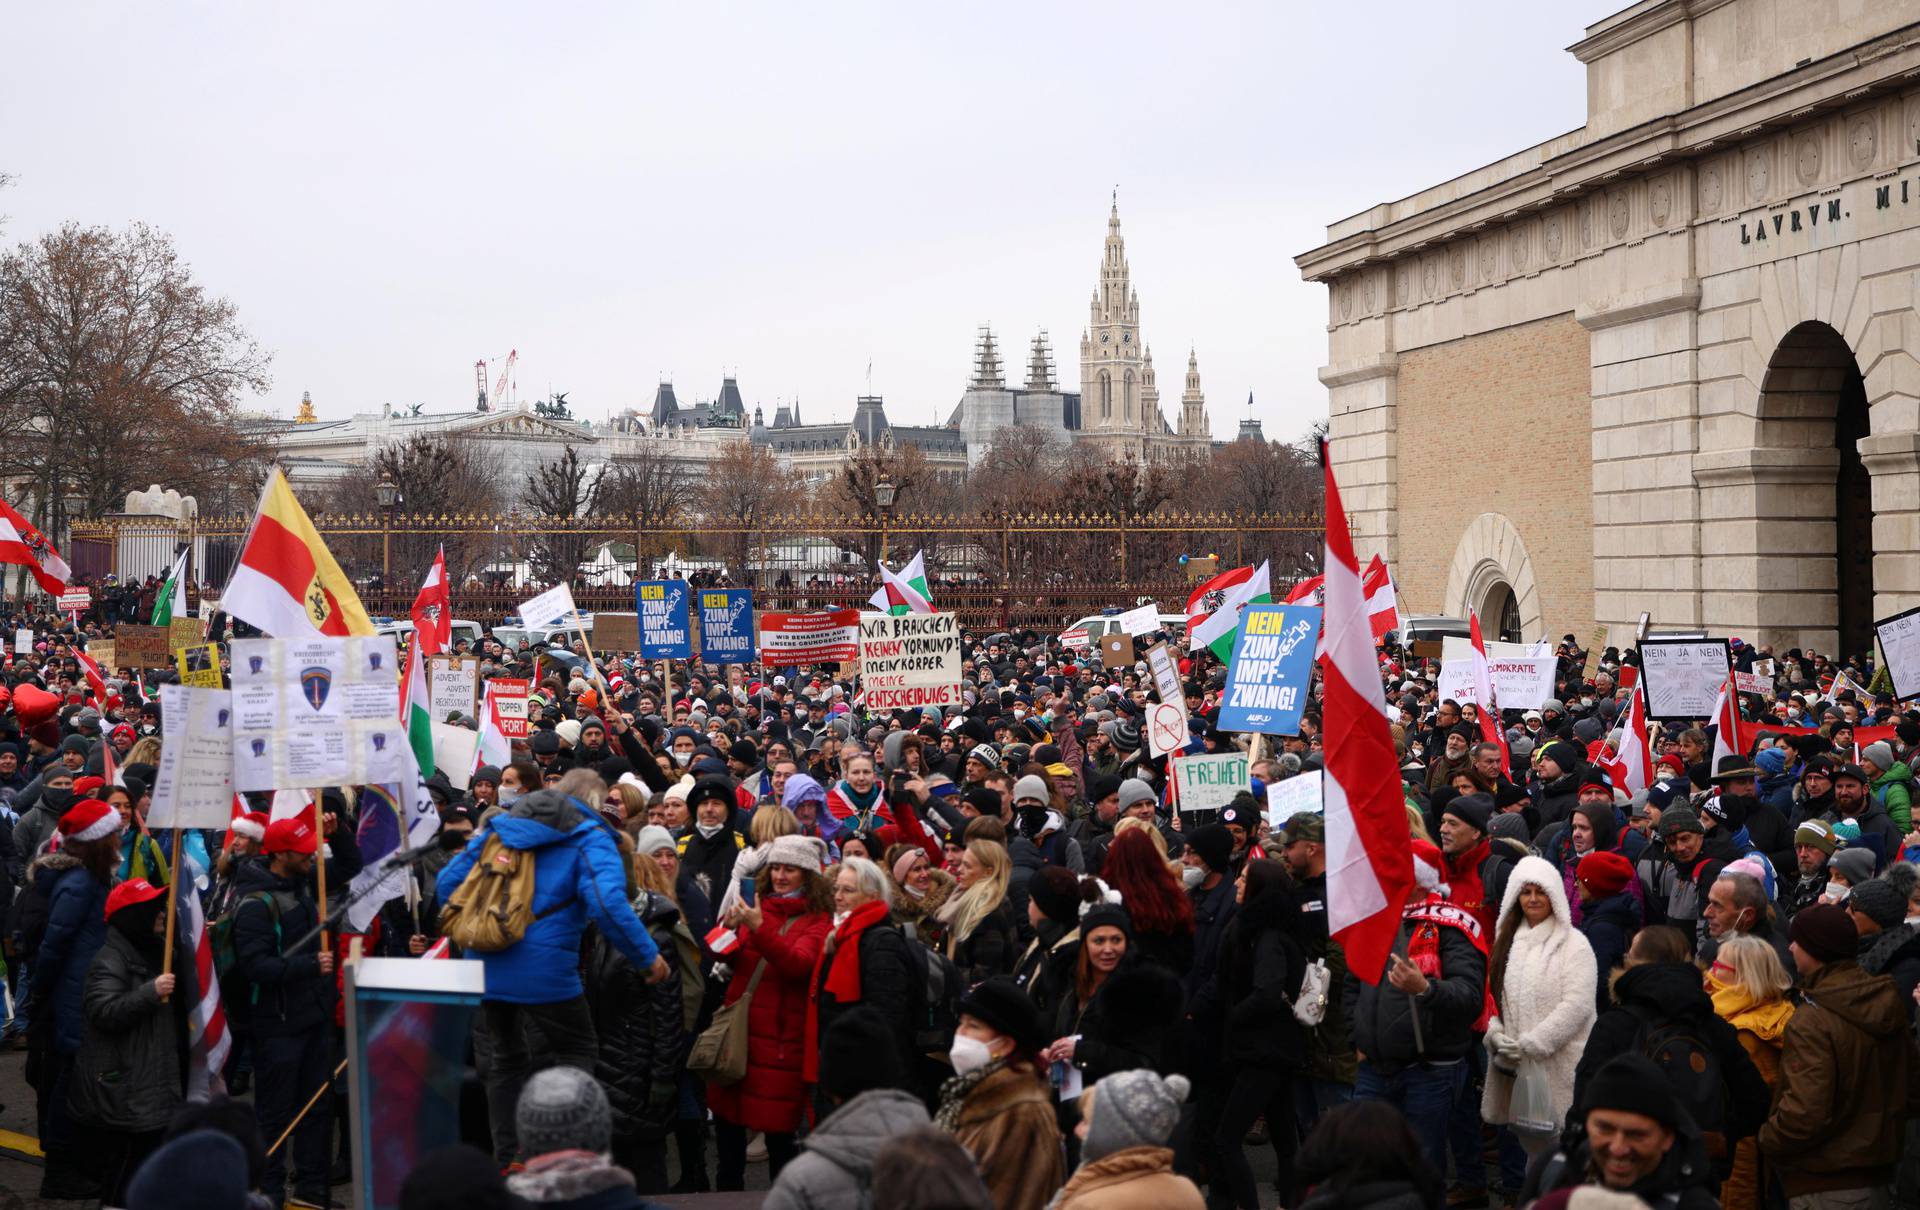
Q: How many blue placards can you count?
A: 3